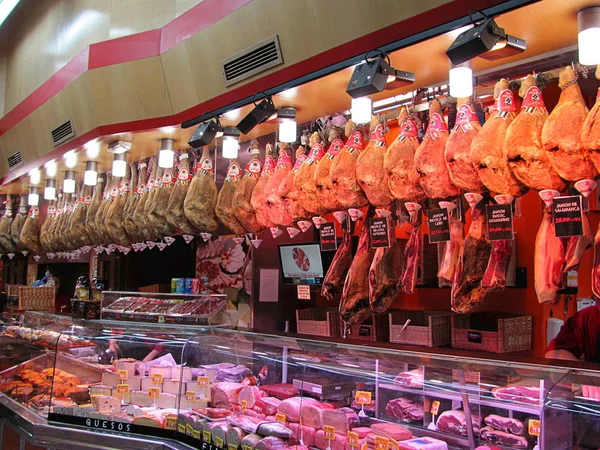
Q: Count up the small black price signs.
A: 5